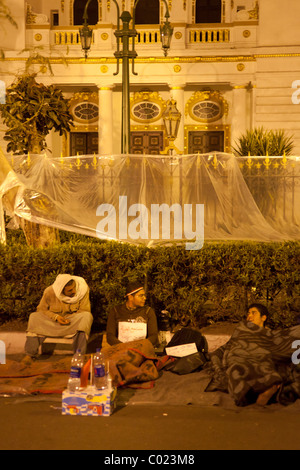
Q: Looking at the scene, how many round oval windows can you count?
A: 3